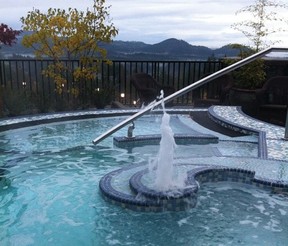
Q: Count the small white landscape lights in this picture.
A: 5